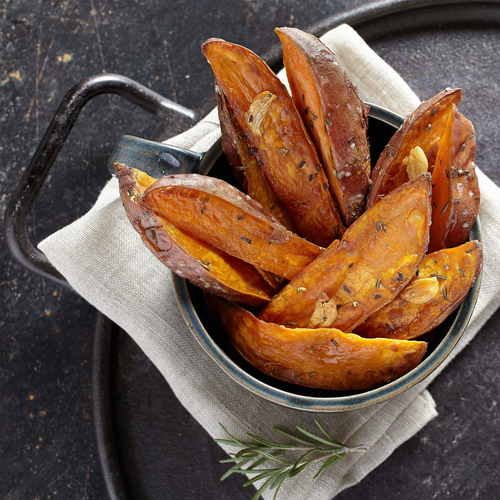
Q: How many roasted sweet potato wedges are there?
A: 10